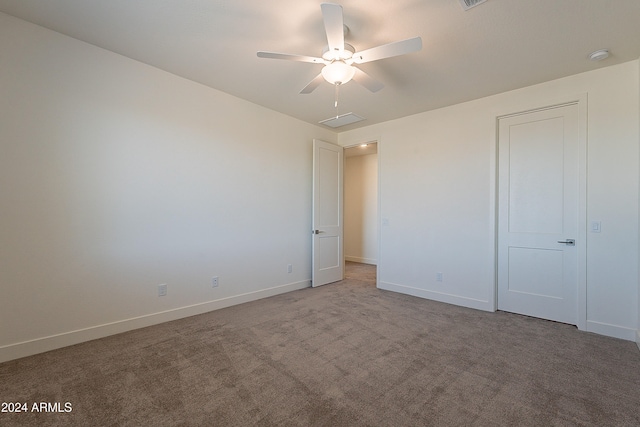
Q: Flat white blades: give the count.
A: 5